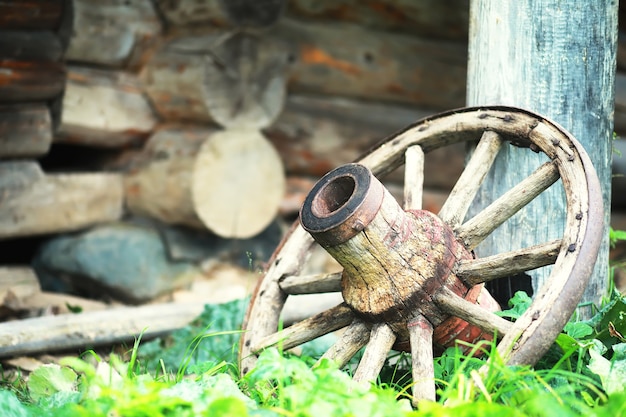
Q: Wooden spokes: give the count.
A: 10